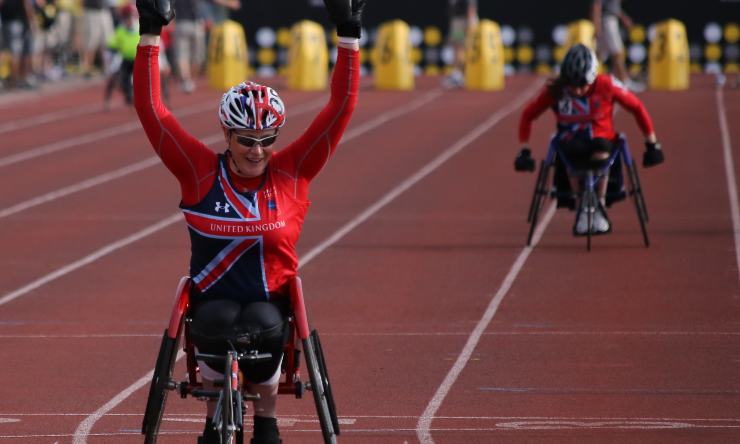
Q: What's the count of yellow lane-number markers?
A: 6